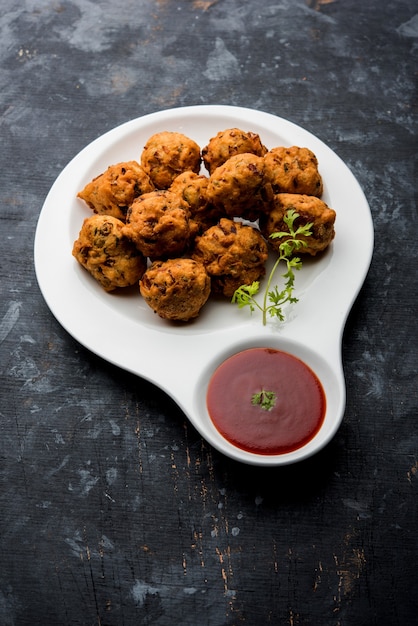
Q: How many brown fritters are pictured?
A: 11